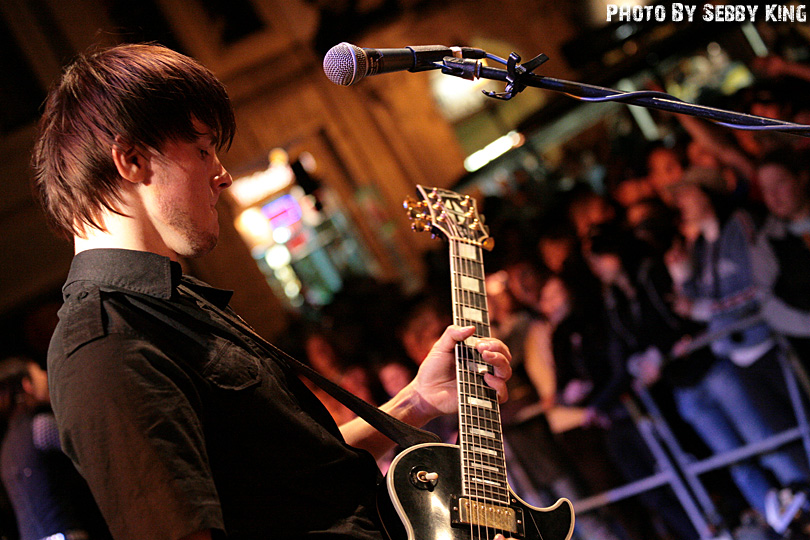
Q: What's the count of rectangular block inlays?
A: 10